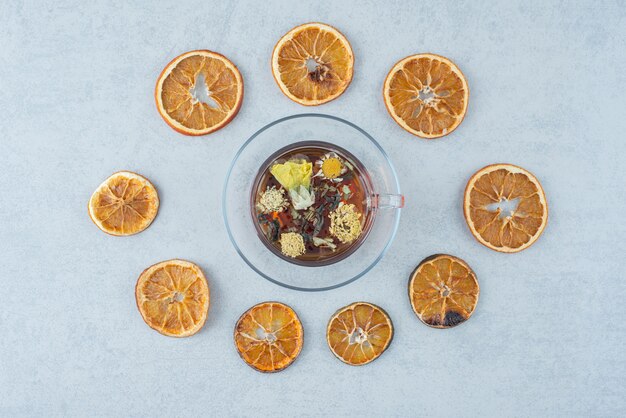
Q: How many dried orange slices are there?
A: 9